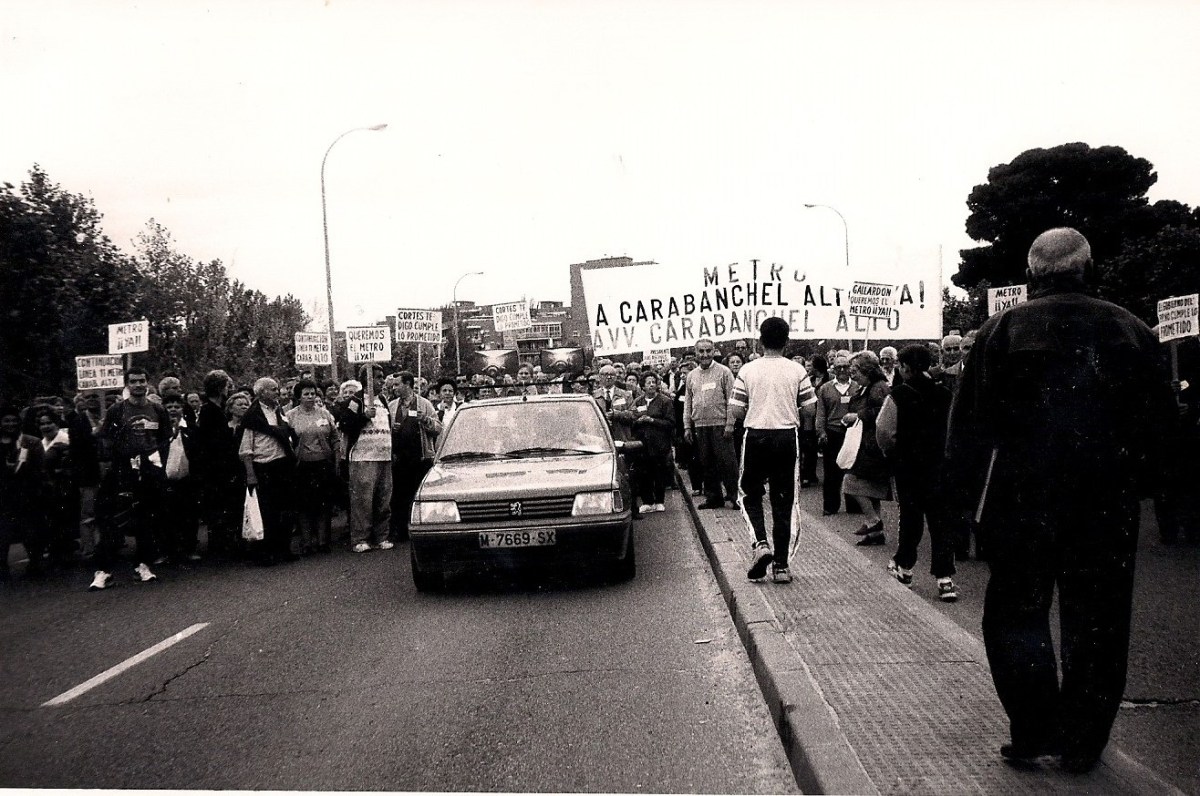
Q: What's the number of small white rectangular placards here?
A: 10